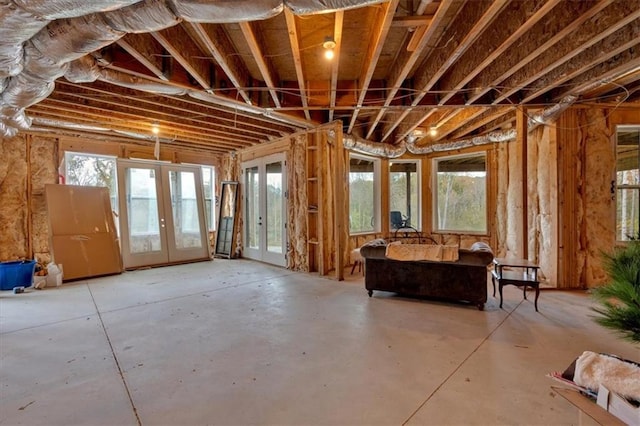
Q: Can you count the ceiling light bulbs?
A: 3